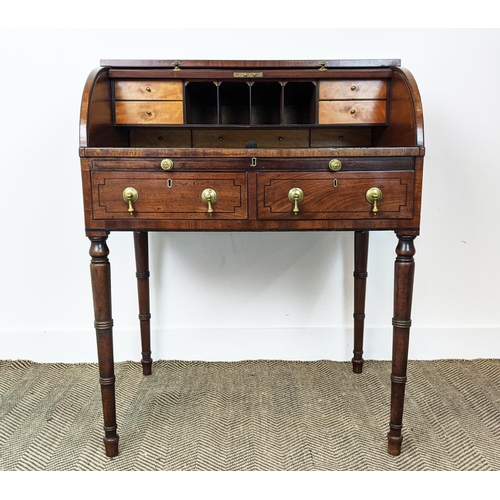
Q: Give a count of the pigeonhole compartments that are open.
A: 4